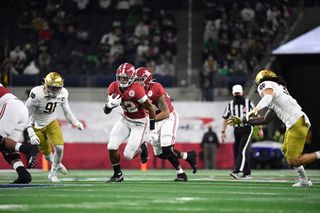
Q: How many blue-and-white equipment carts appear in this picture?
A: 1